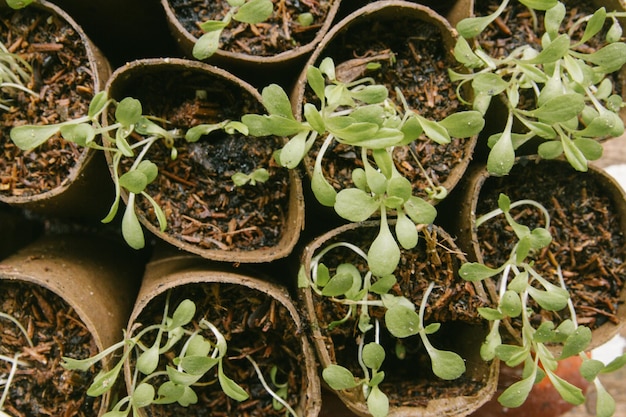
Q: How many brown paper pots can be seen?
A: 9